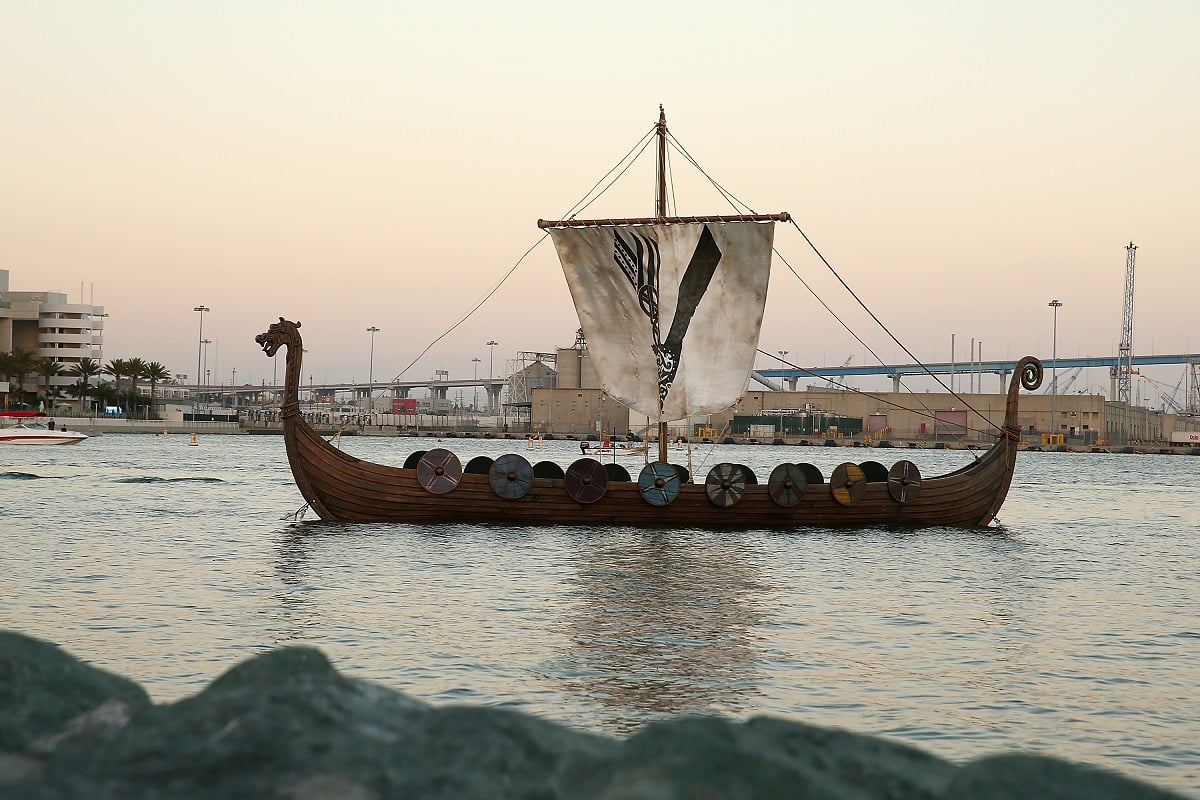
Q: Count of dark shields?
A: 8